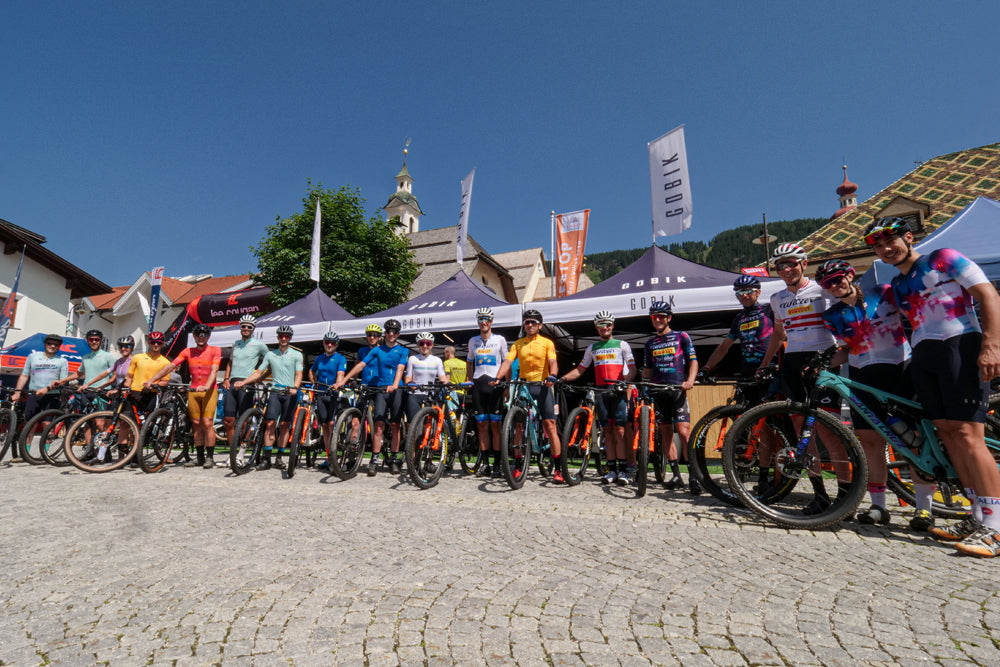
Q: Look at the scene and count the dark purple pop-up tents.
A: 3